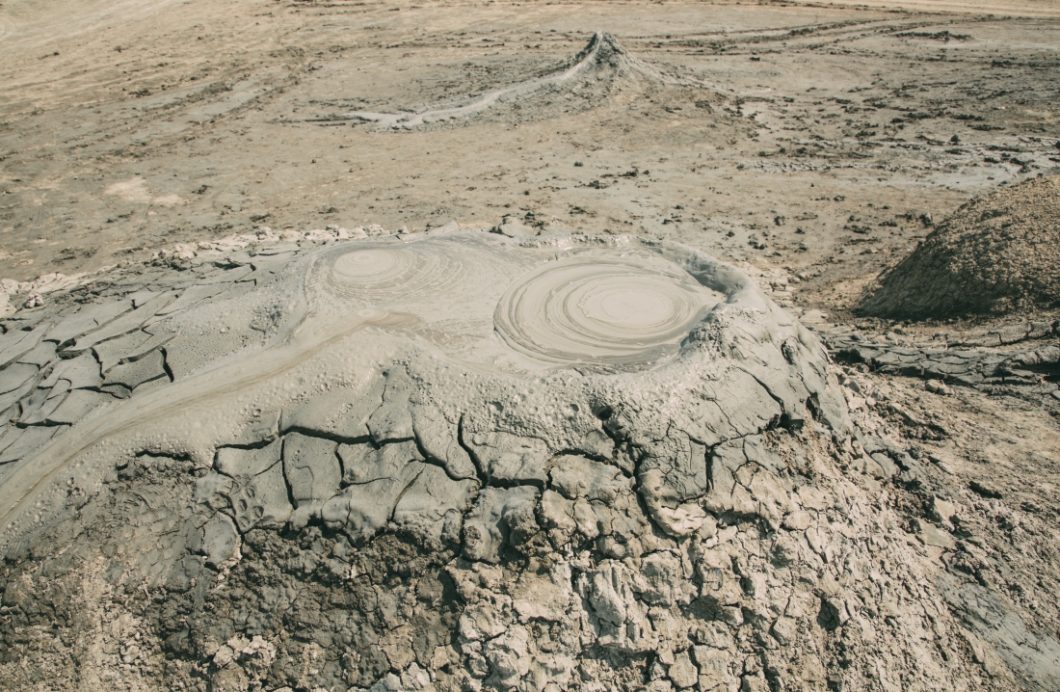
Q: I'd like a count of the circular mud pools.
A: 2